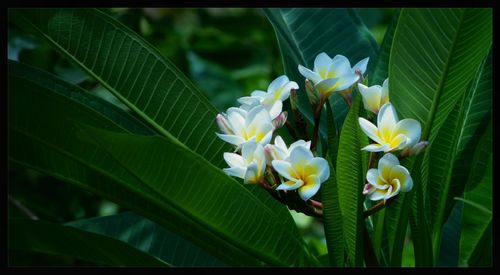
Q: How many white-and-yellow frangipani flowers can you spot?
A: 9